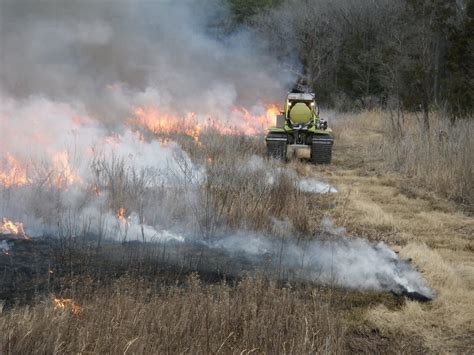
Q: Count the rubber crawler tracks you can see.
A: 2